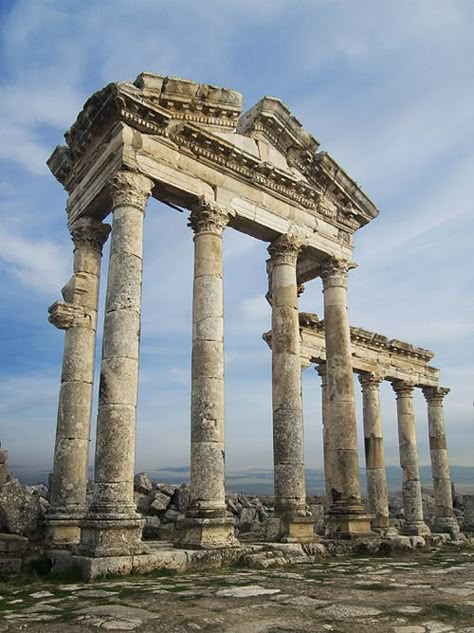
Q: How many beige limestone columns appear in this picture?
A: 9